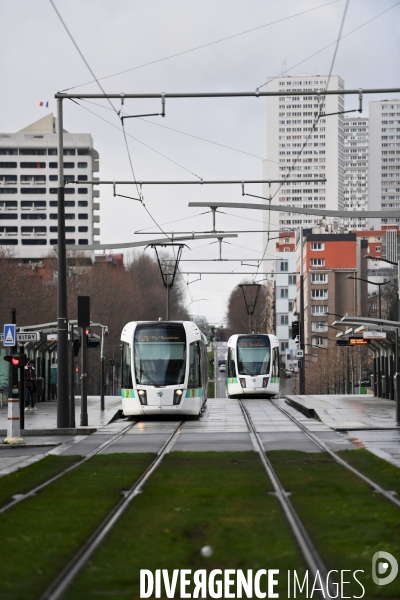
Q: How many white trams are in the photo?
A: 2